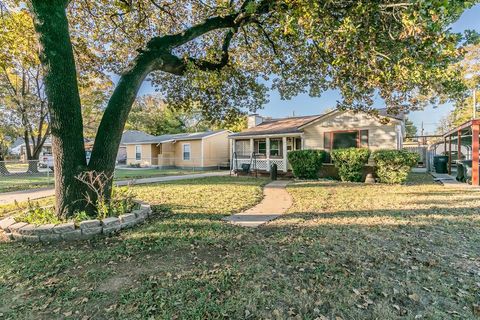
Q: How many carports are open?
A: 1